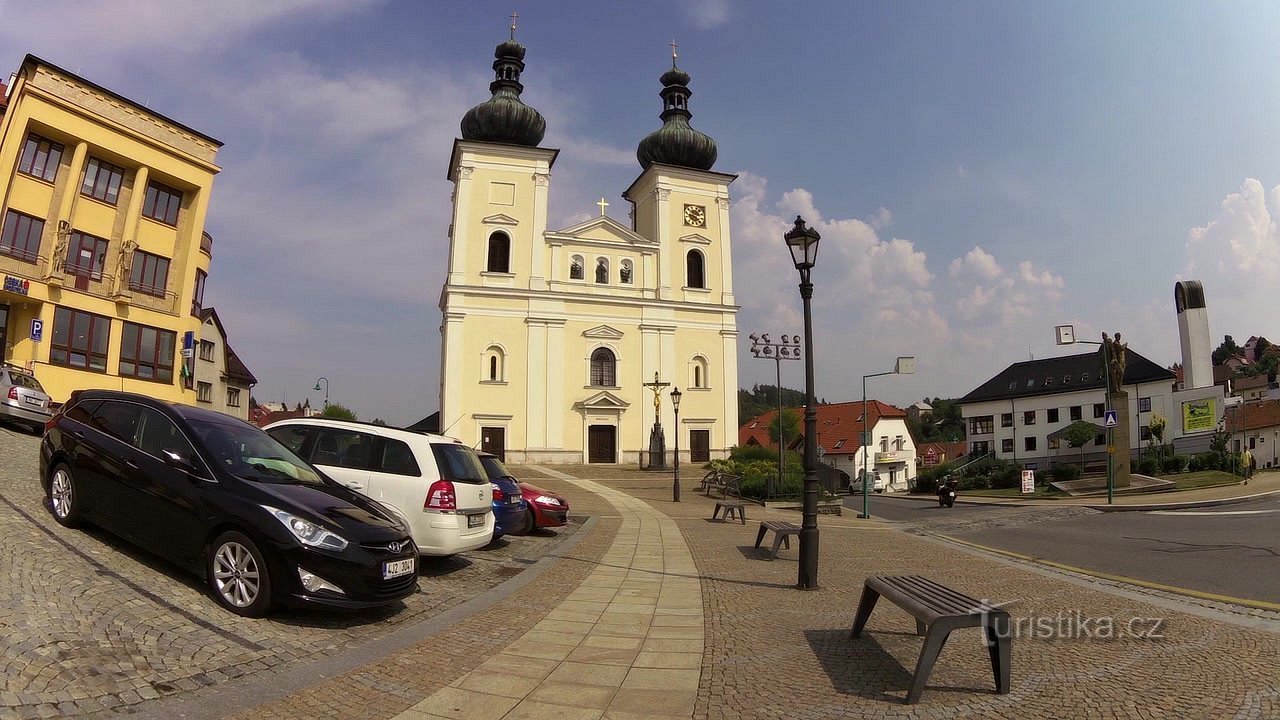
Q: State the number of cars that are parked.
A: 5